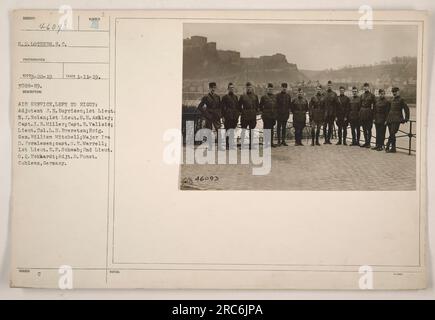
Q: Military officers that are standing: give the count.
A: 13